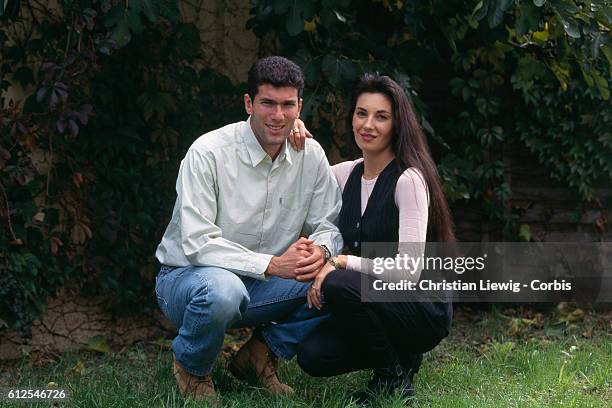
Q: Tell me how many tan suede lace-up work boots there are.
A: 2